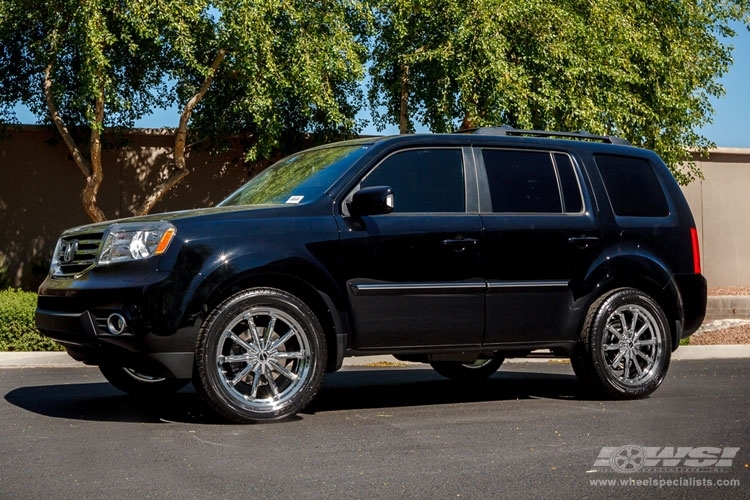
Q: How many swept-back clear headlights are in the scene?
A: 1